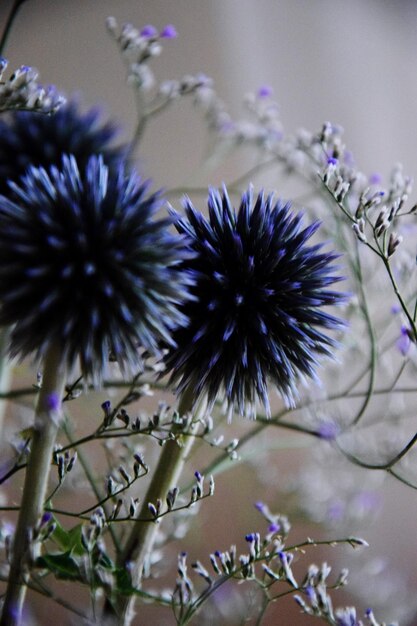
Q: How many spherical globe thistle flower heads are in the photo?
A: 3